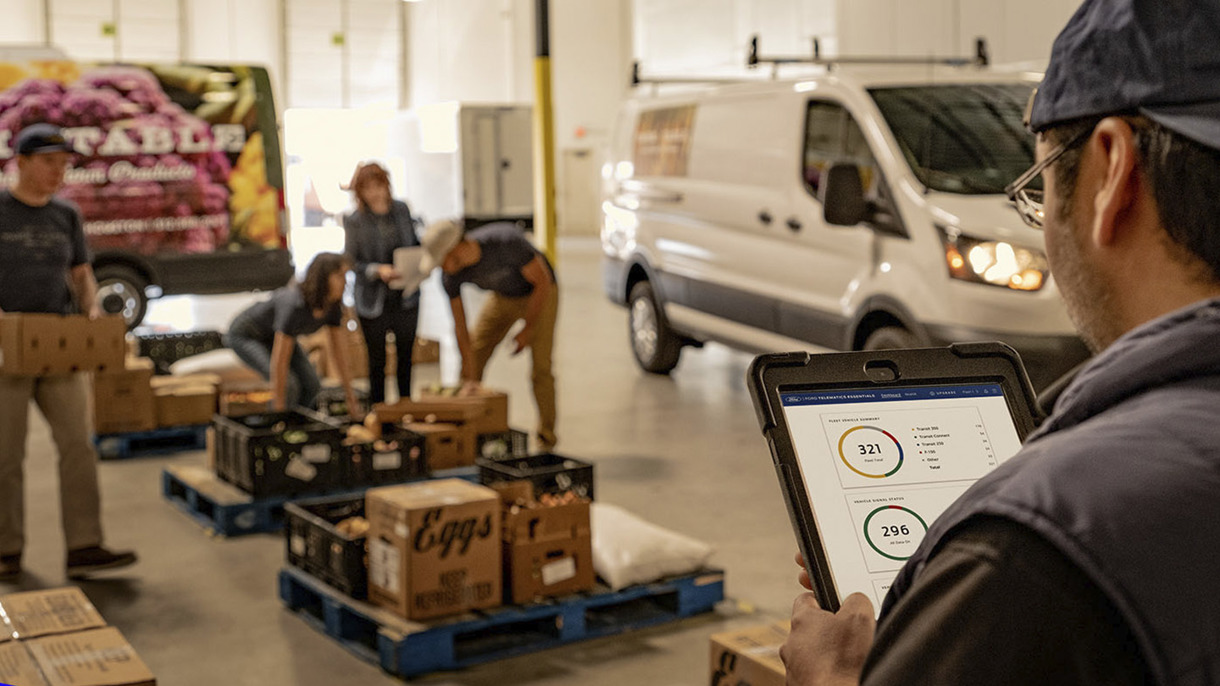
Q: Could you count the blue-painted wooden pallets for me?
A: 3